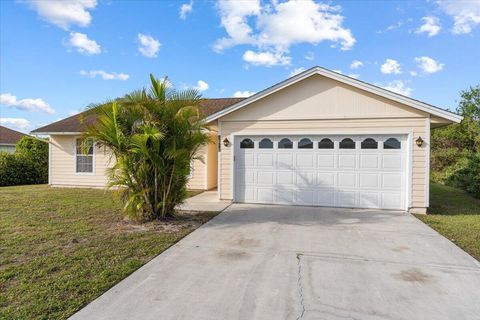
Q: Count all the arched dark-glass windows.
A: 8